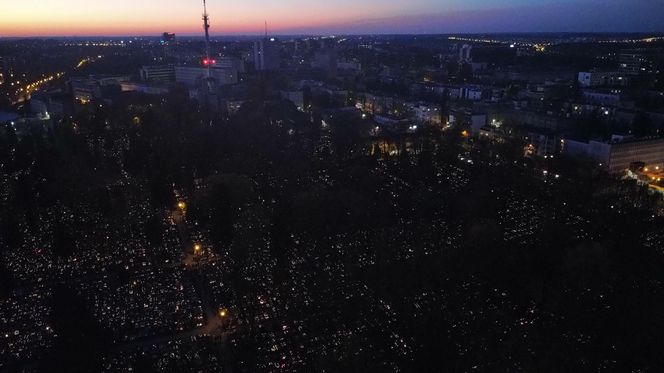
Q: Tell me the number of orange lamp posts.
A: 3